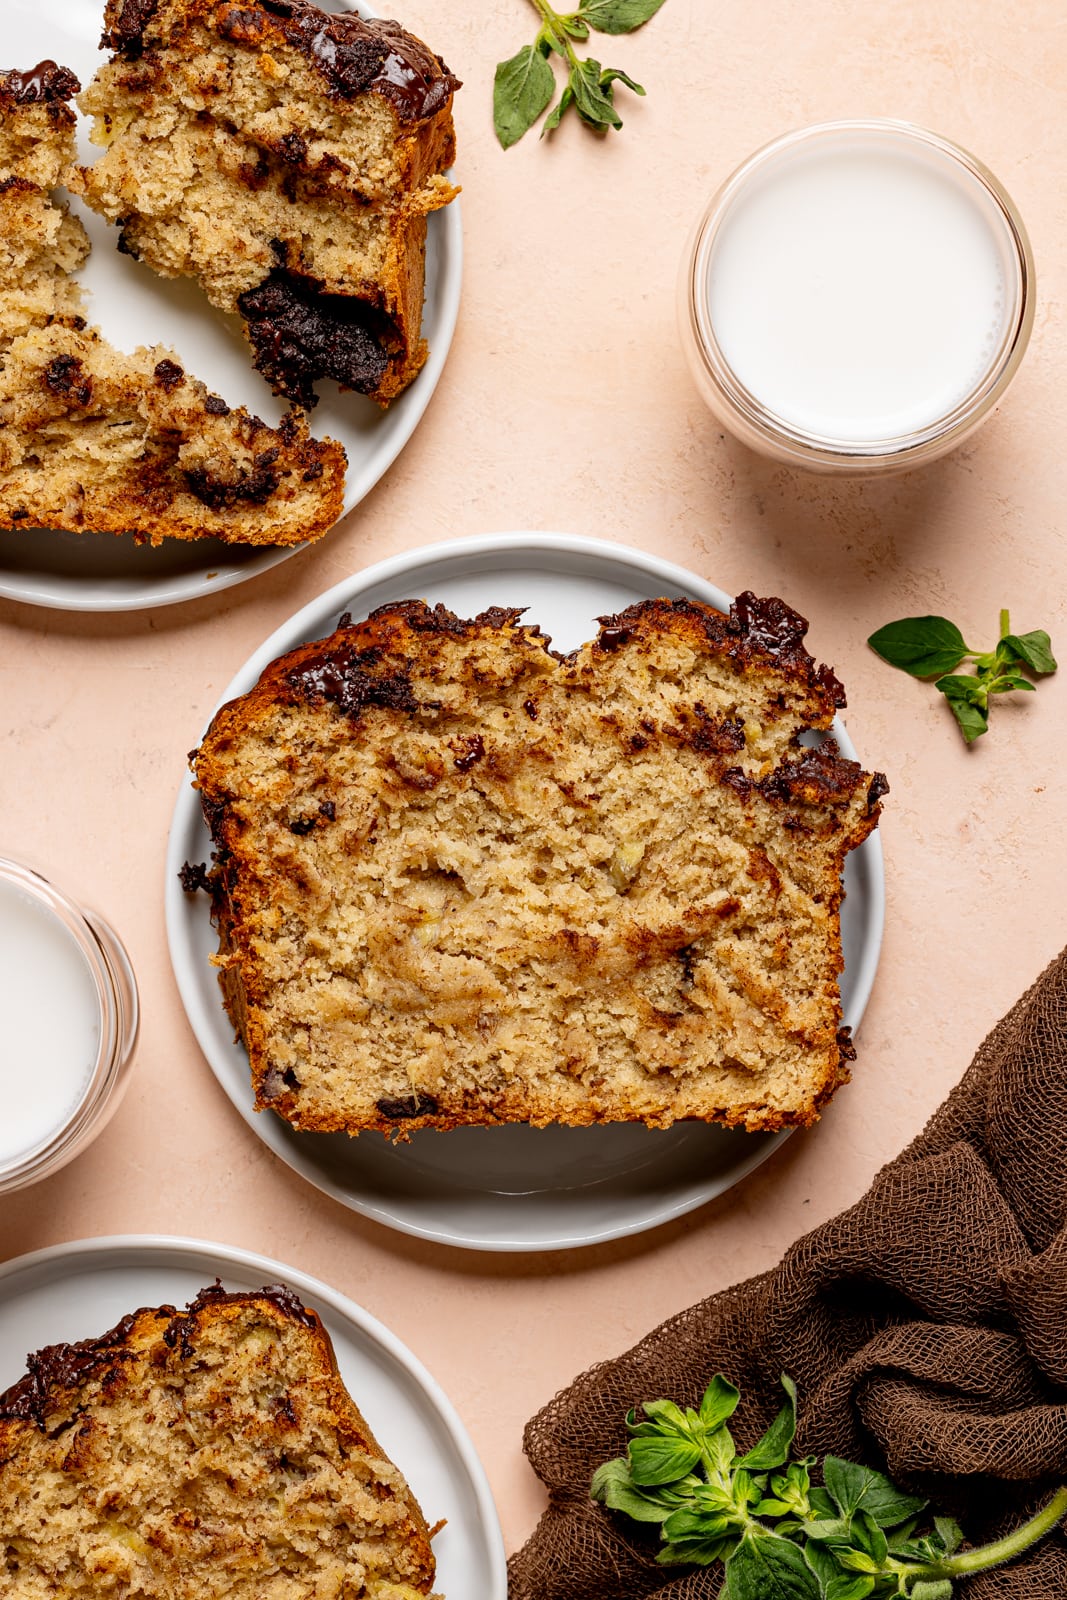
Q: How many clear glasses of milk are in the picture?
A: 2